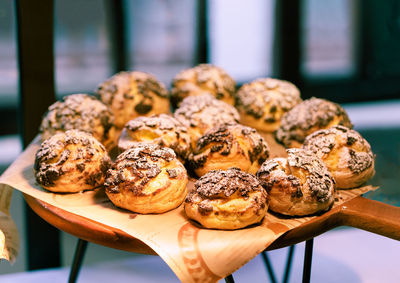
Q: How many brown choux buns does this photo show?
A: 13